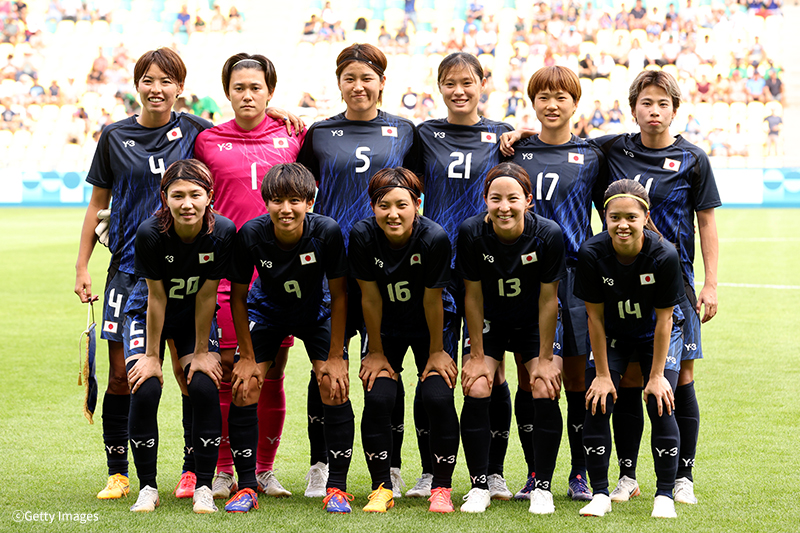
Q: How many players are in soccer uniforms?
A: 11